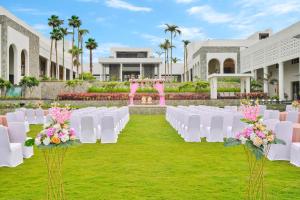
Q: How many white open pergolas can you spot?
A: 1